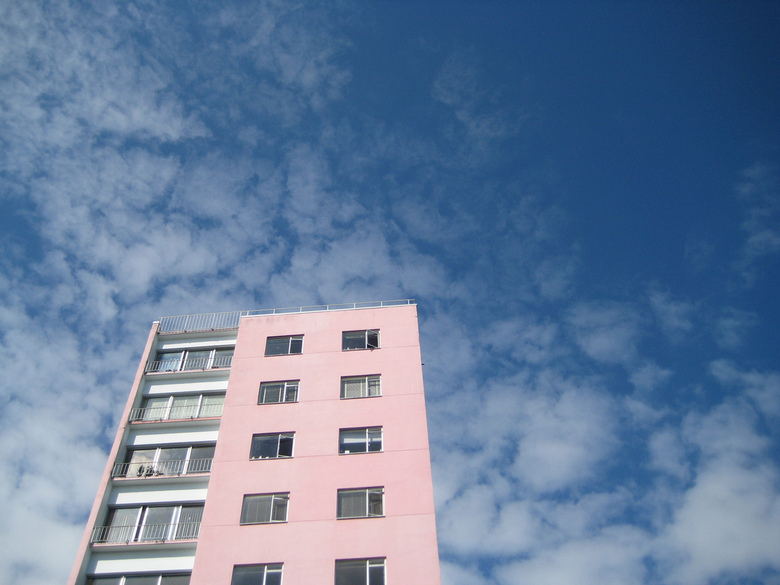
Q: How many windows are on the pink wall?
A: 10